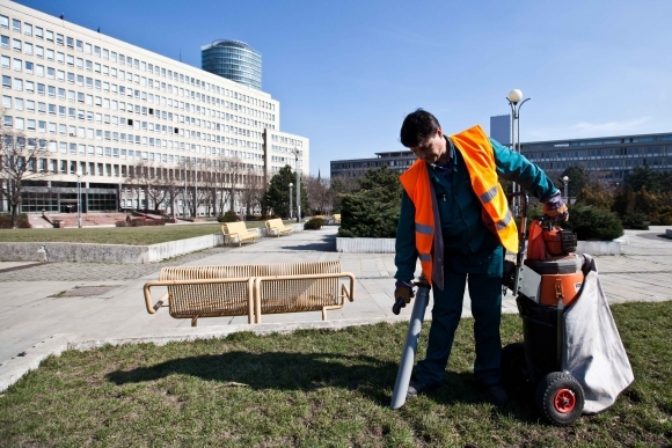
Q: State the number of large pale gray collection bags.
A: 1